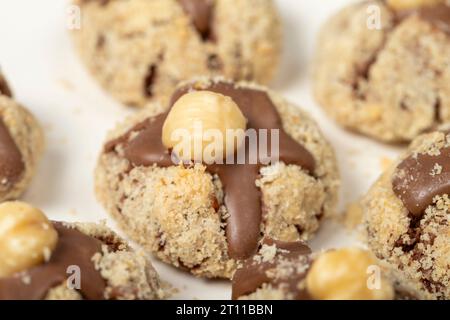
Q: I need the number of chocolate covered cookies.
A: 7